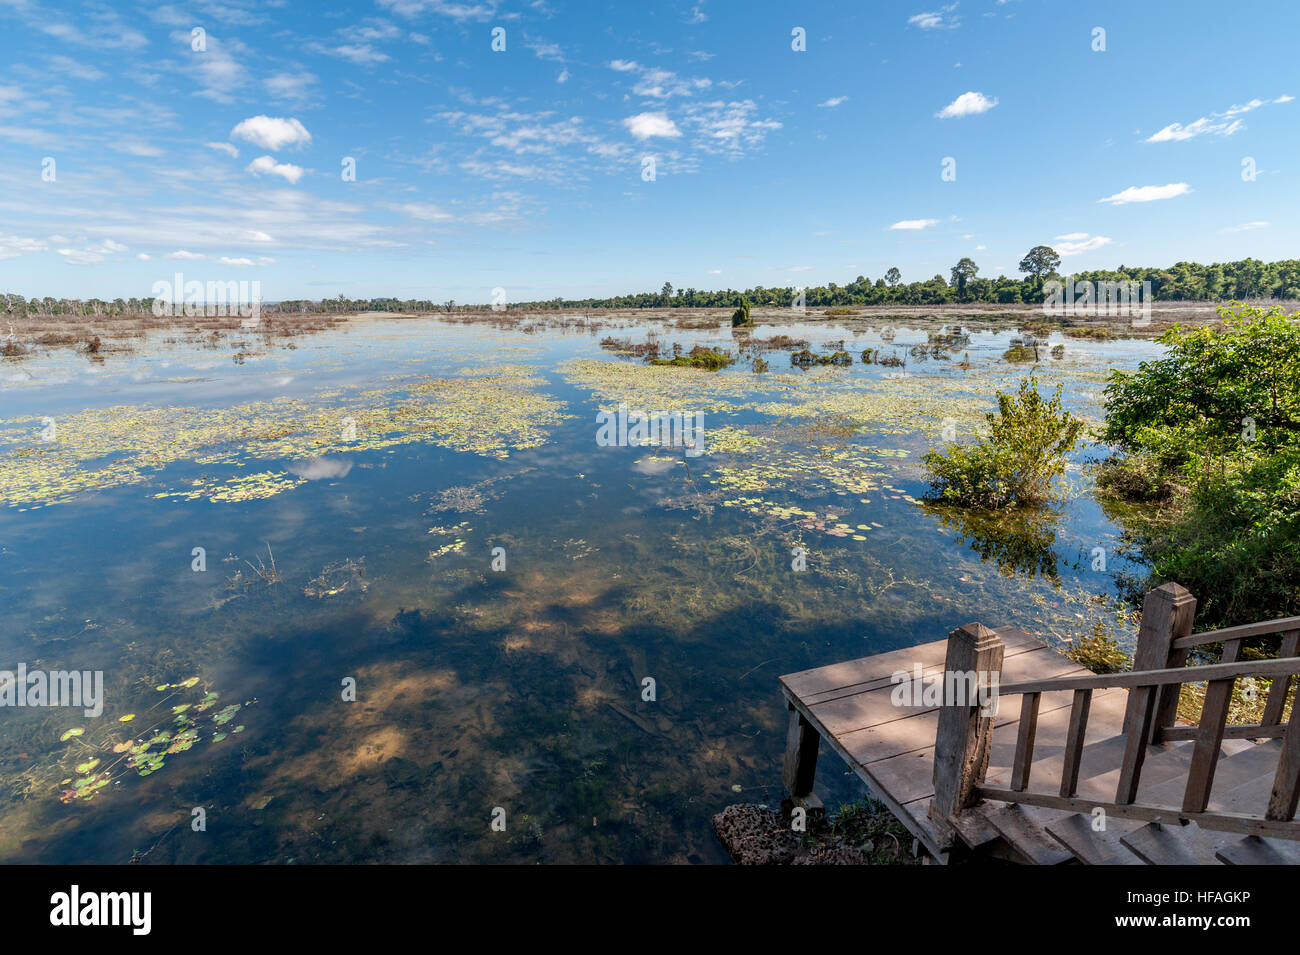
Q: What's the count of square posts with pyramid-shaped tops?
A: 2